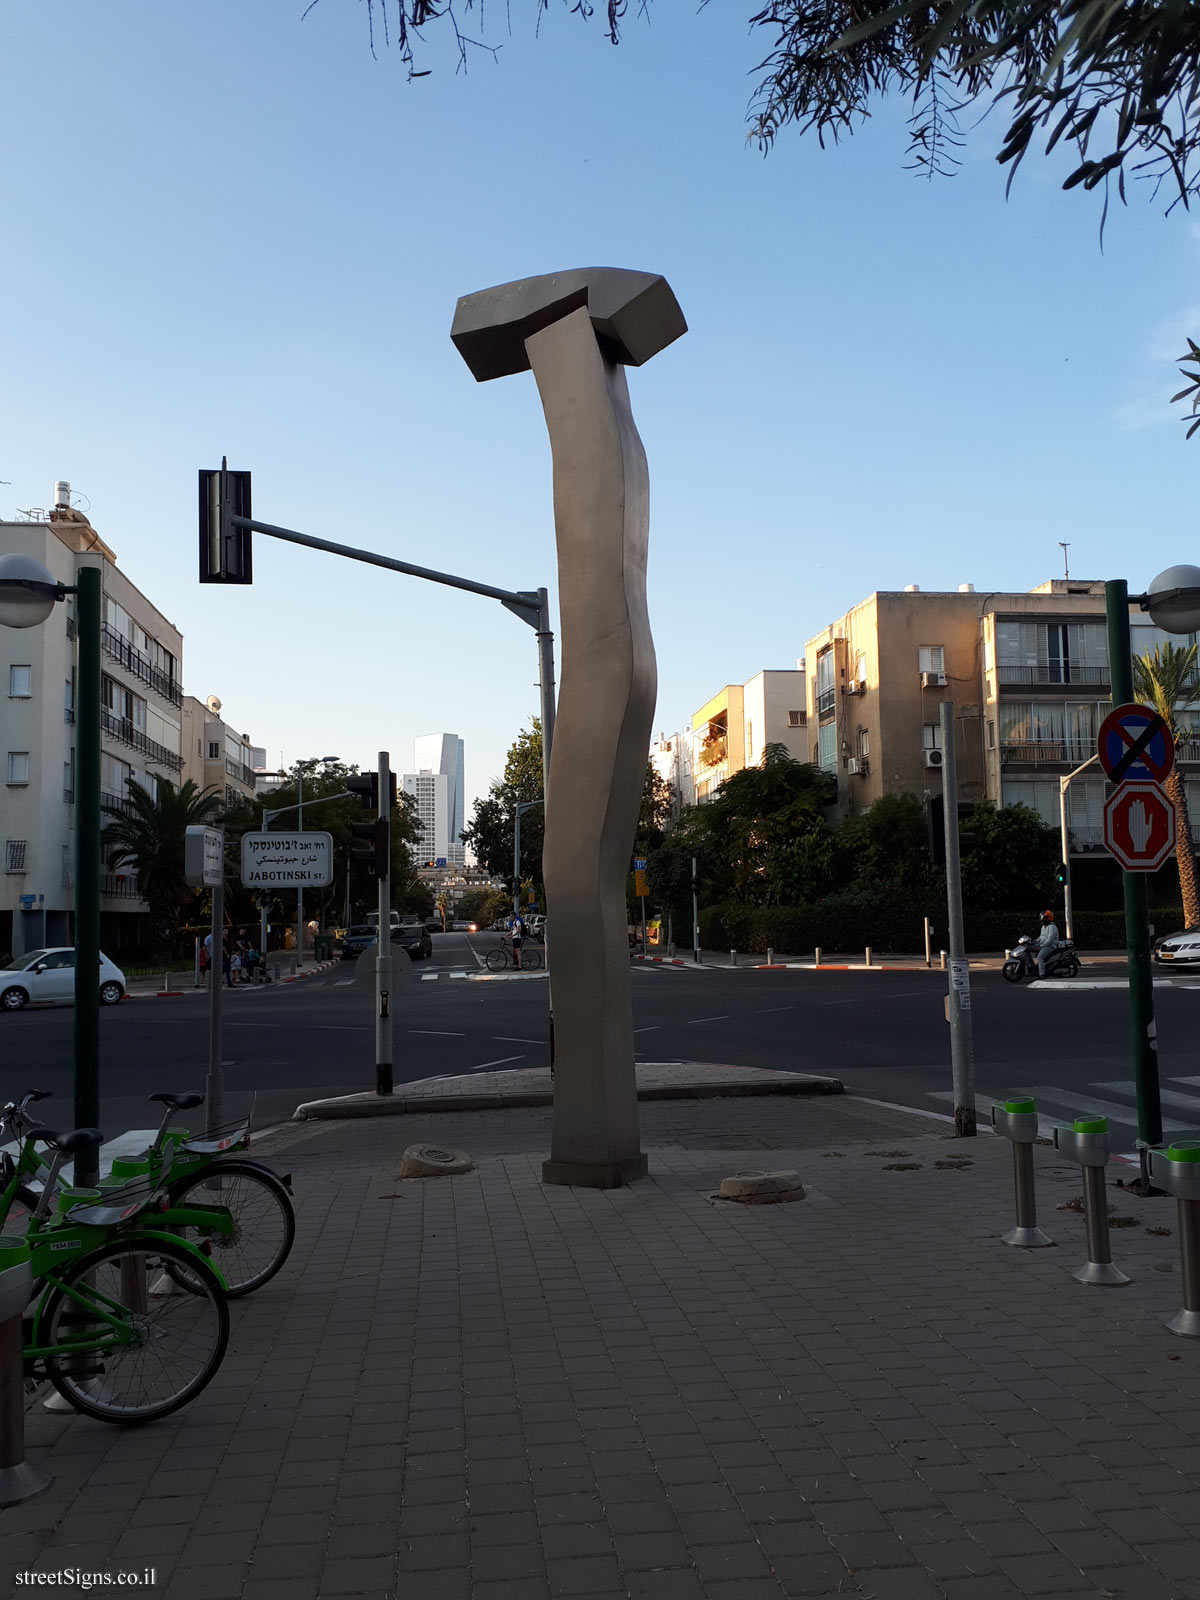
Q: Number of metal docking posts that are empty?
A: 3